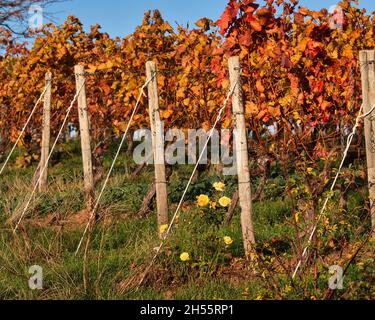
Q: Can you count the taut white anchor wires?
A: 5